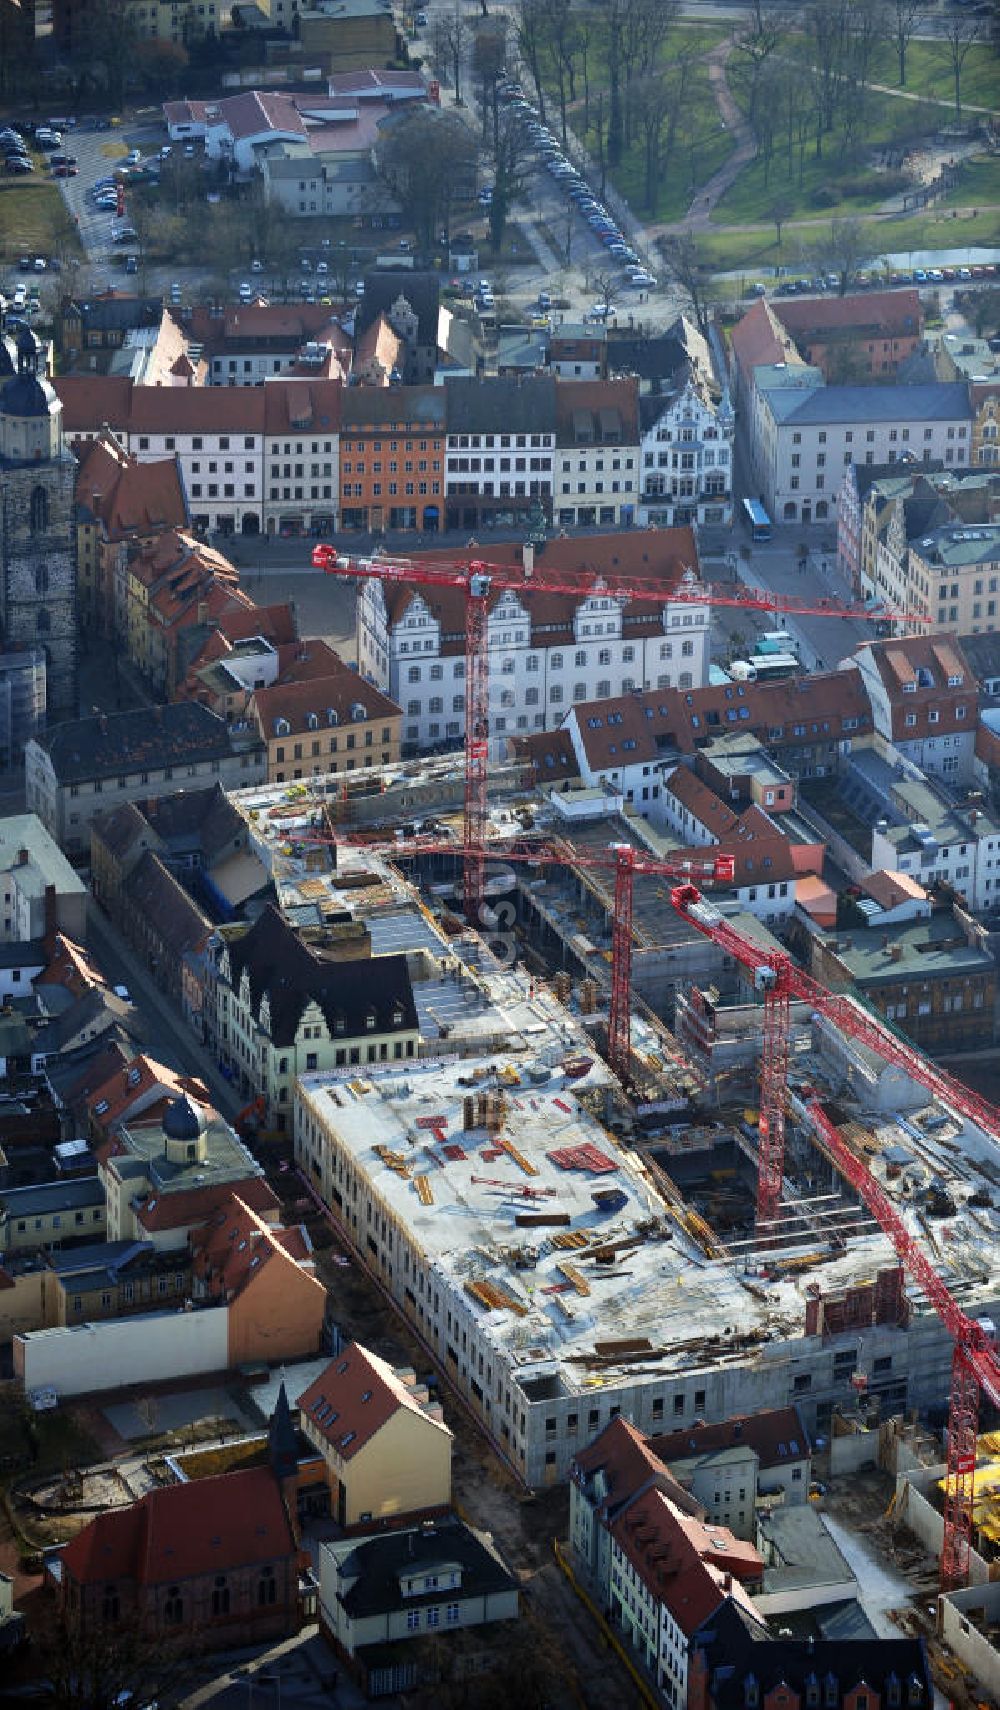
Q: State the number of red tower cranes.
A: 4